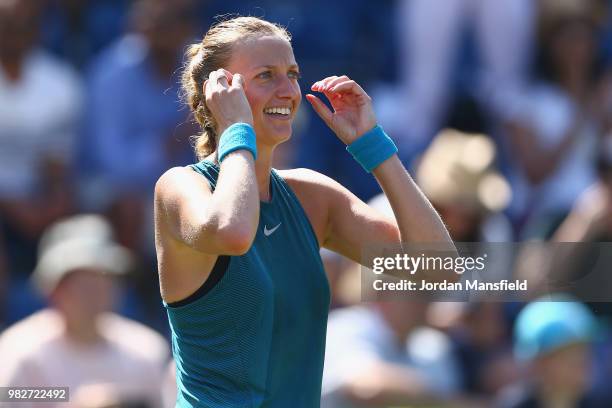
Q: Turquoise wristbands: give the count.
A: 2